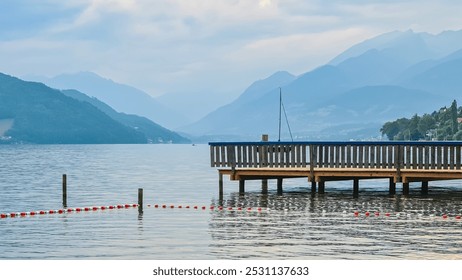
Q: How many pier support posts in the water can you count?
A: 10